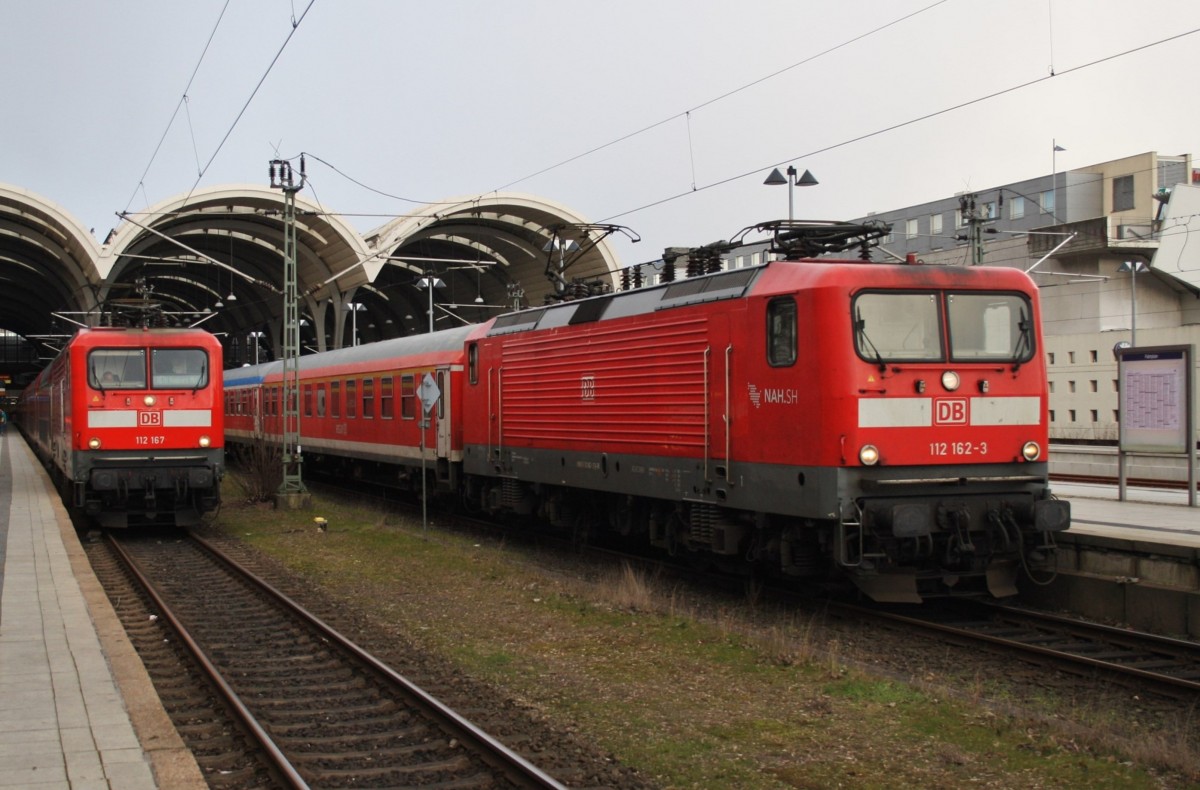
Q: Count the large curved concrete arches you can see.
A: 3